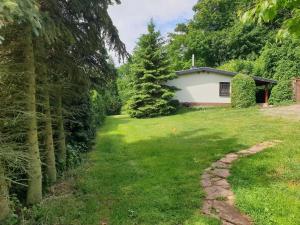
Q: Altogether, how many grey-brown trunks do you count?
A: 4